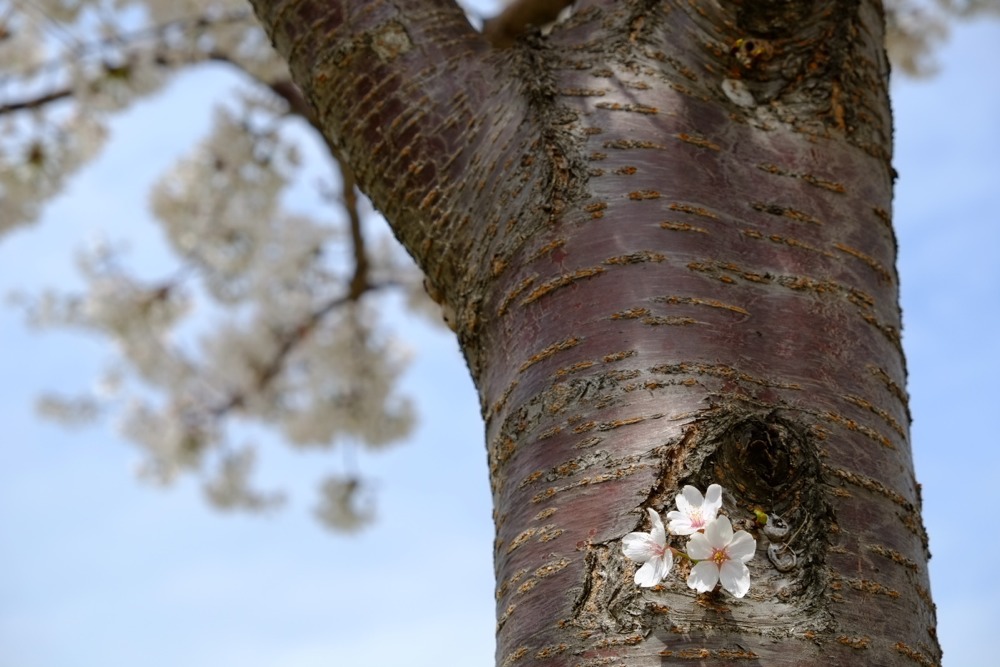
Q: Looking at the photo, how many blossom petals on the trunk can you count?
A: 15